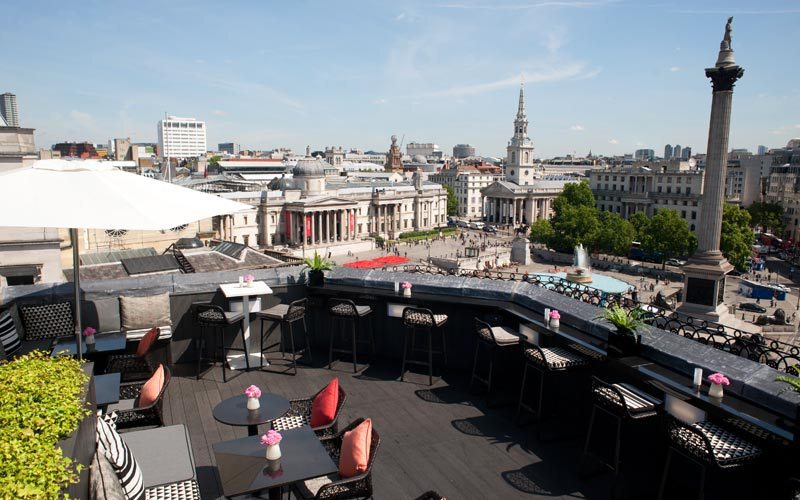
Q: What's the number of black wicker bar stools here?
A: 8